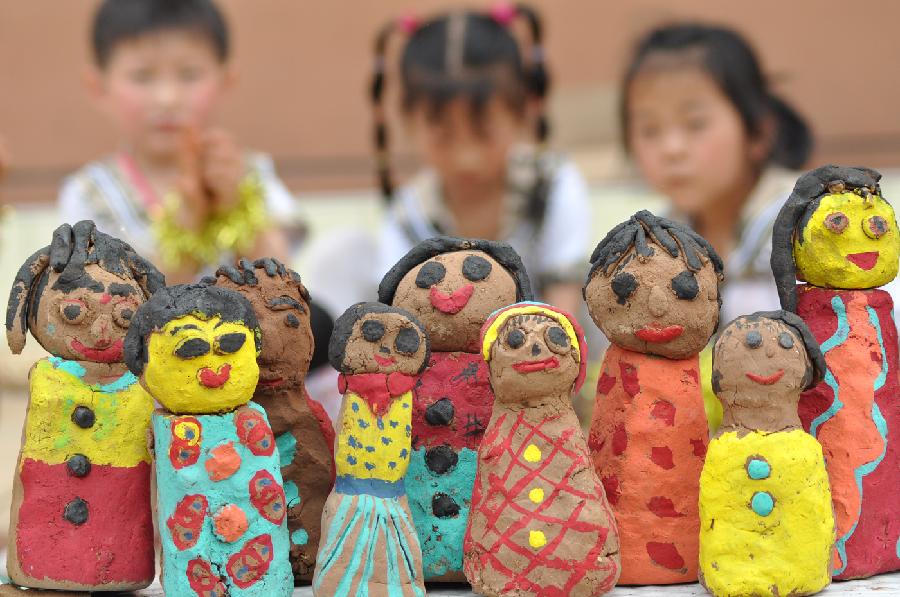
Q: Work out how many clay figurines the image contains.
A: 9